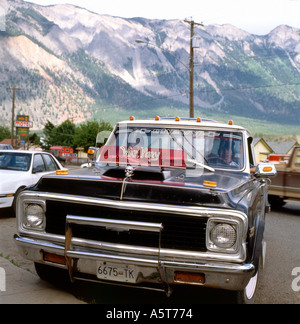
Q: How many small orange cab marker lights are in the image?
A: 5